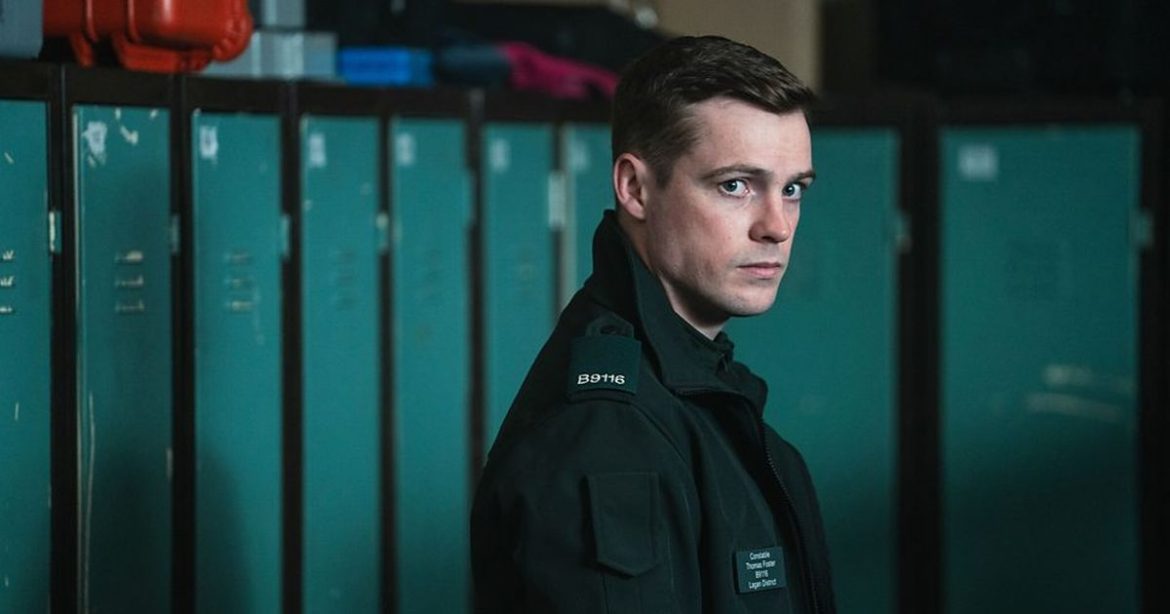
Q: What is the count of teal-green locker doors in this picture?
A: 9